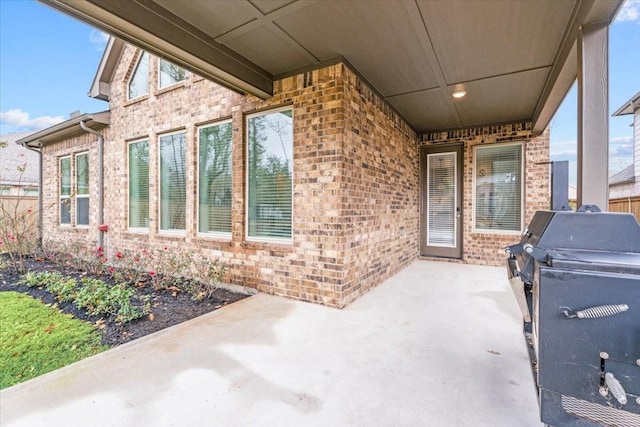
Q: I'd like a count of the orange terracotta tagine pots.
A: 0